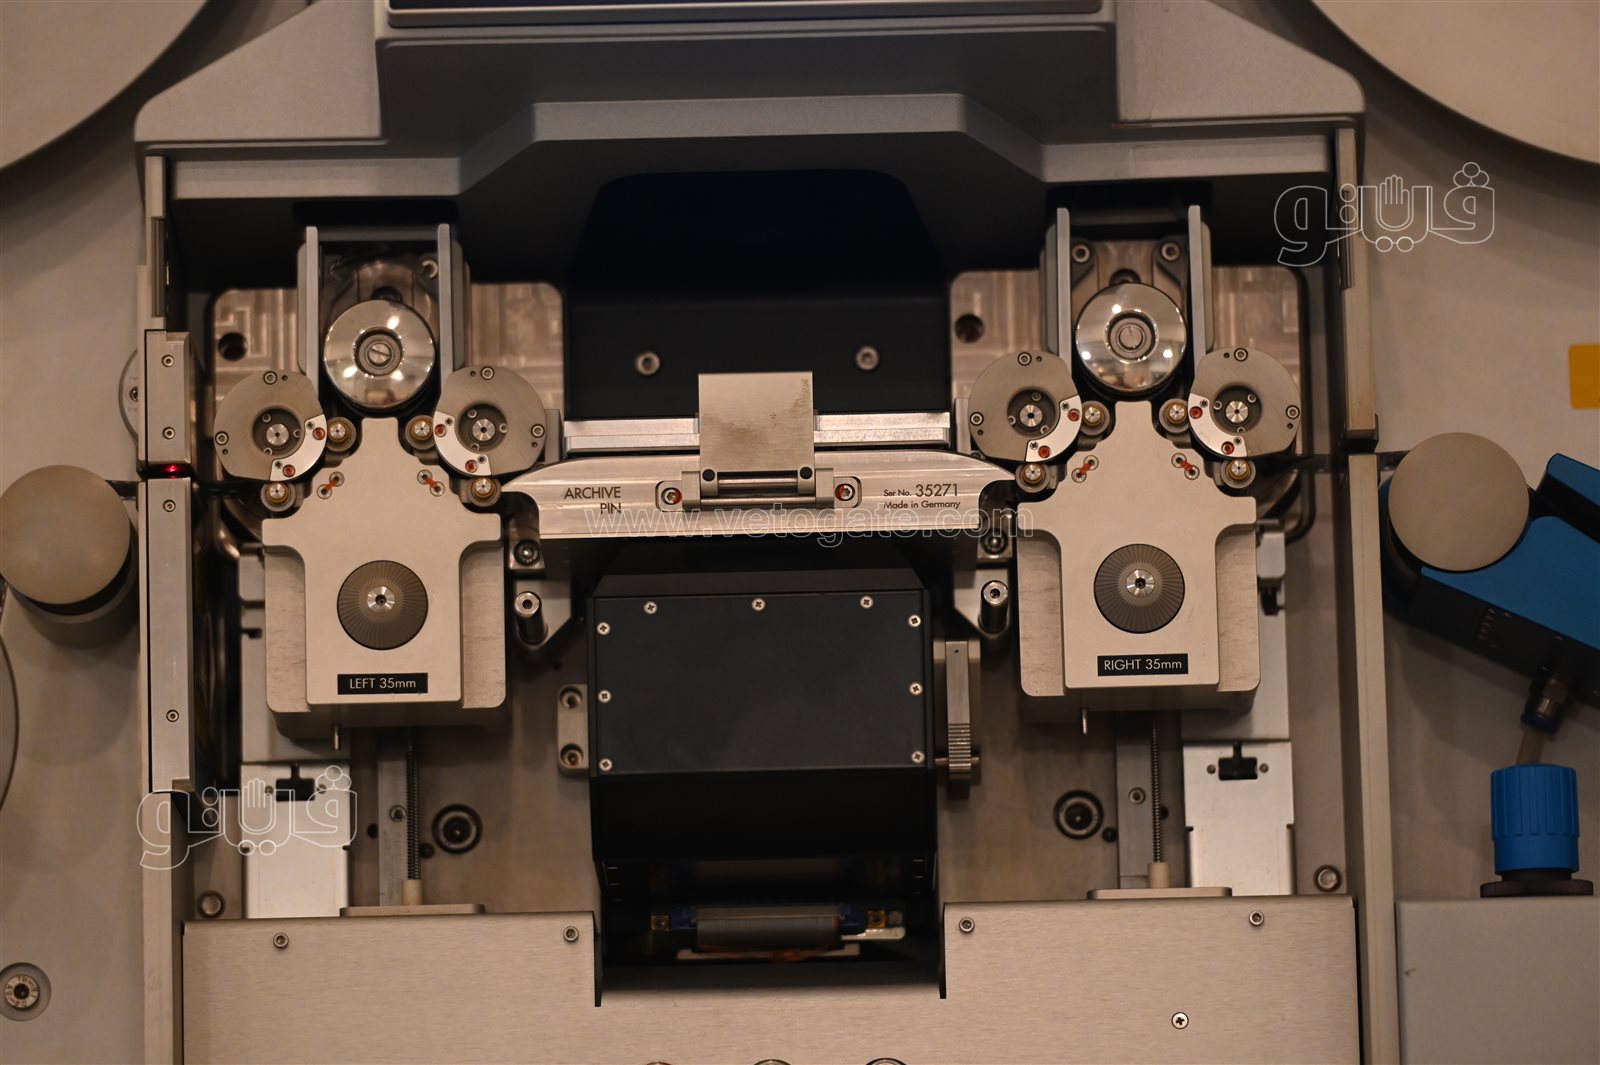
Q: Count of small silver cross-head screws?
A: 10